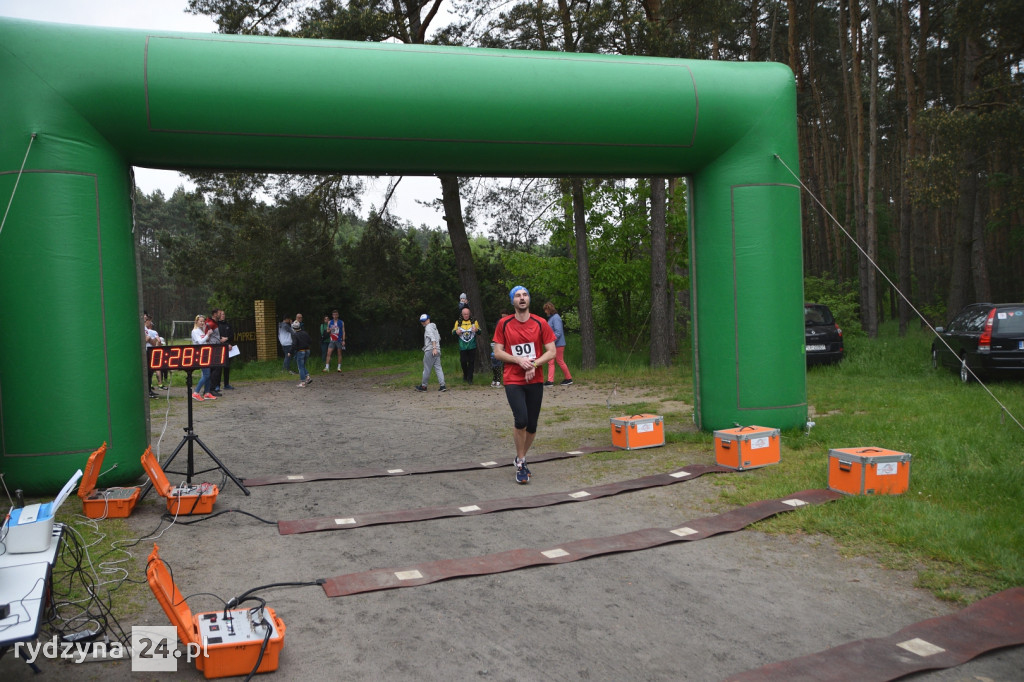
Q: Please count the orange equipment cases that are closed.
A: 3